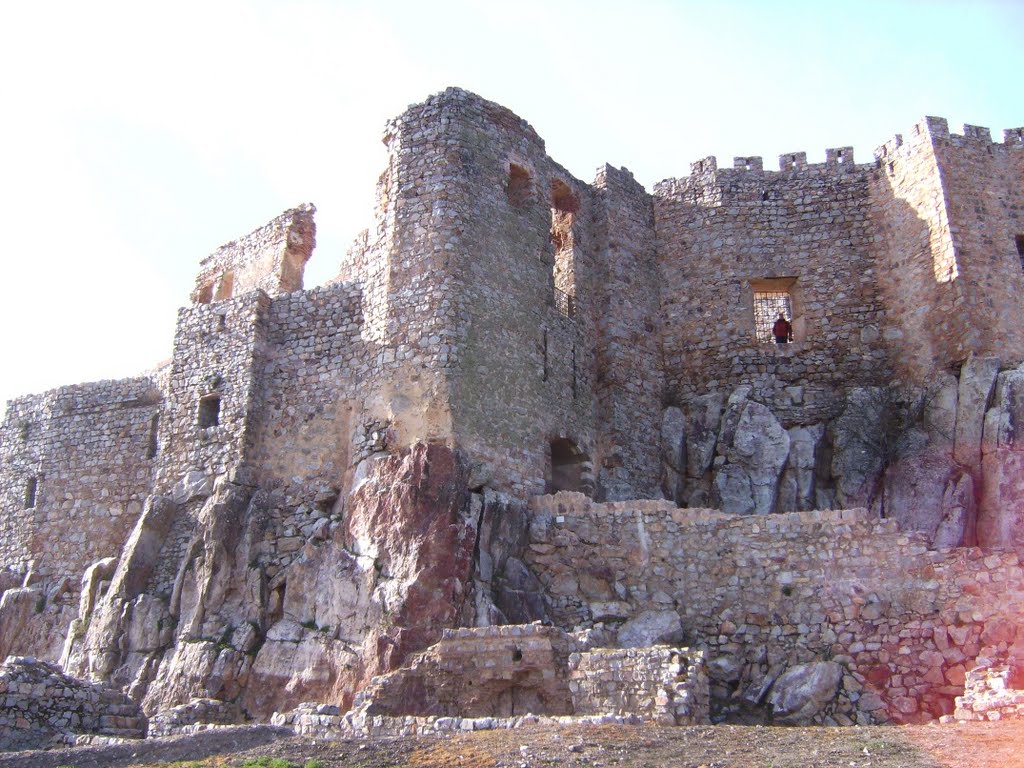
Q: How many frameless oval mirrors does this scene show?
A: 0